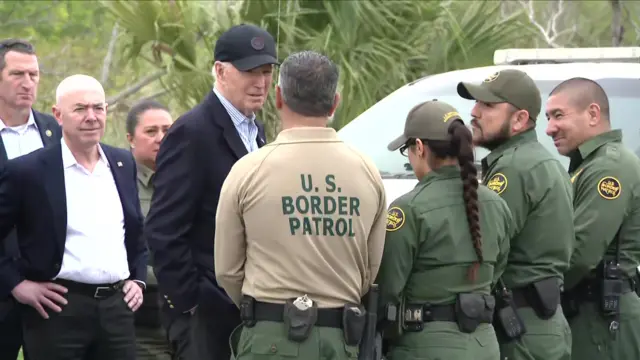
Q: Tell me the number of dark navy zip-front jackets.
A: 0